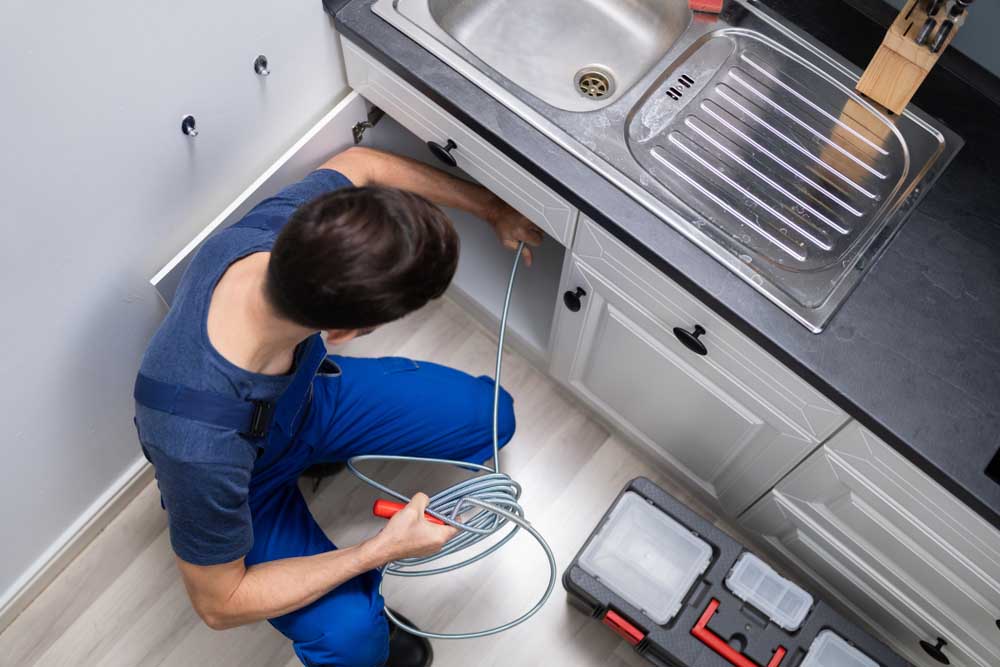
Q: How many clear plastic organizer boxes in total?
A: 3